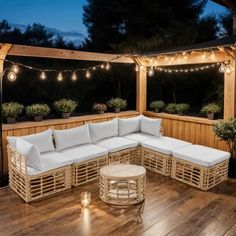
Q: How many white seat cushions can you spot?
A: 6